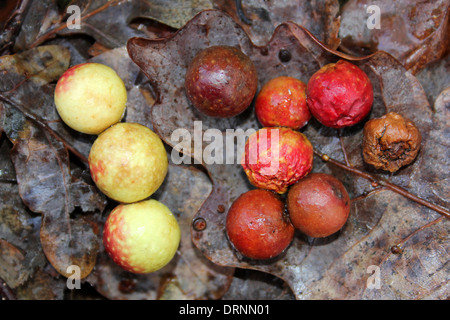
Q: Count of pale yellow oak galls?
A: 3